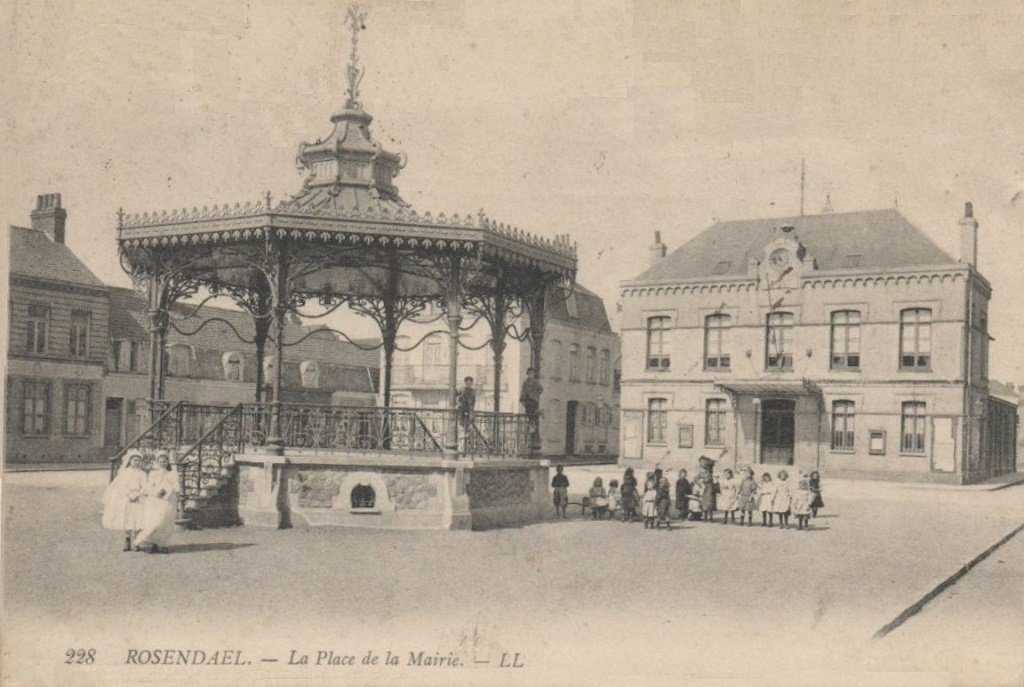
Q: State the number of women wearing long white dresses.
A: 2